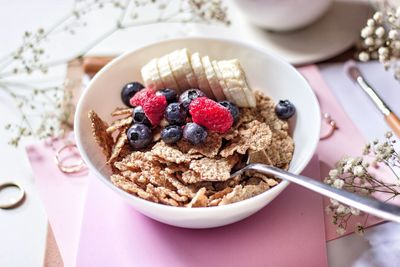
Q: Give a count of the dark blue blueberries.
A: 10